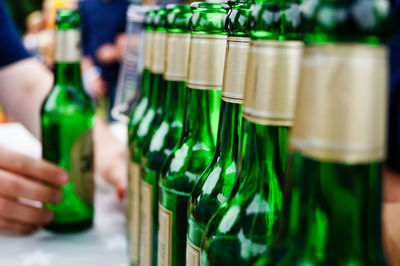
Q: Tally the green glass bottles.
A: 8